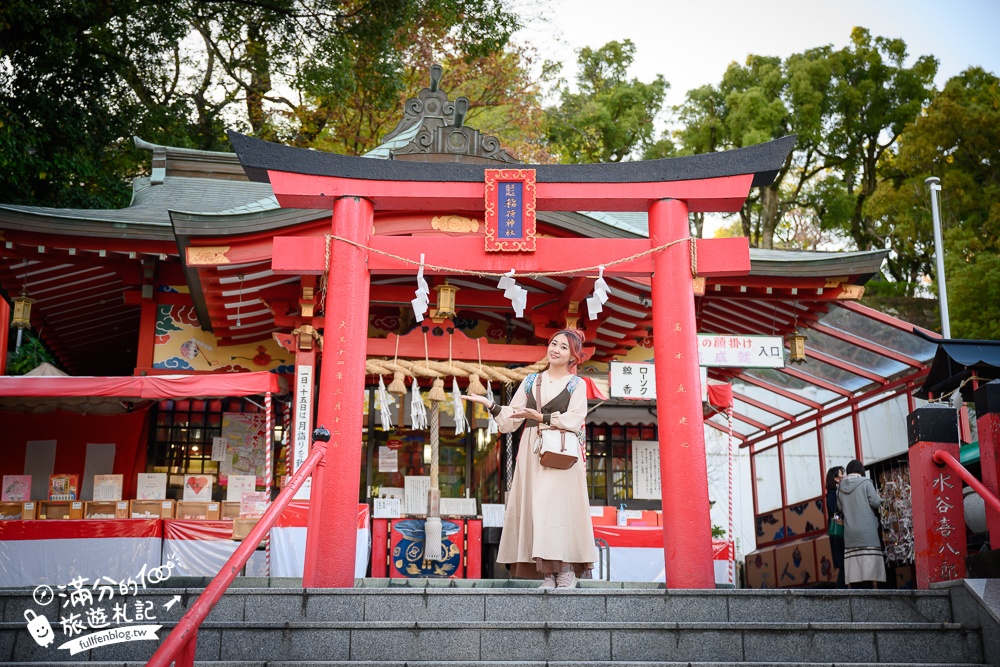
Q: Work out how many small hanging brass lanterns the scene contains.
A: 3